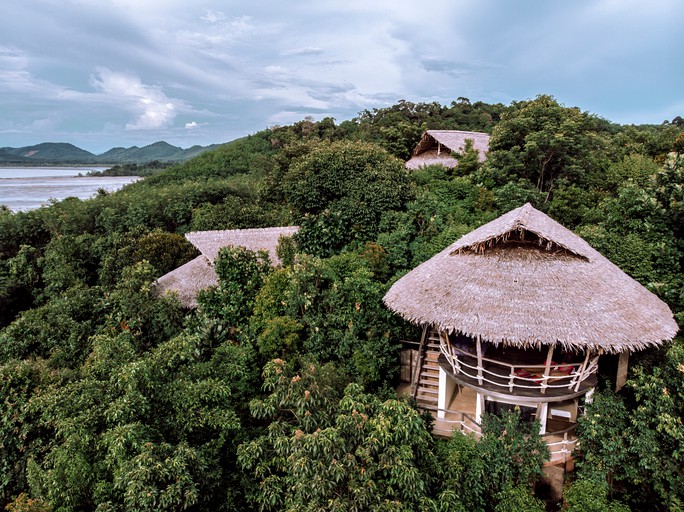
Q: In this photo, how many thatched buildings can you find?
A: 3